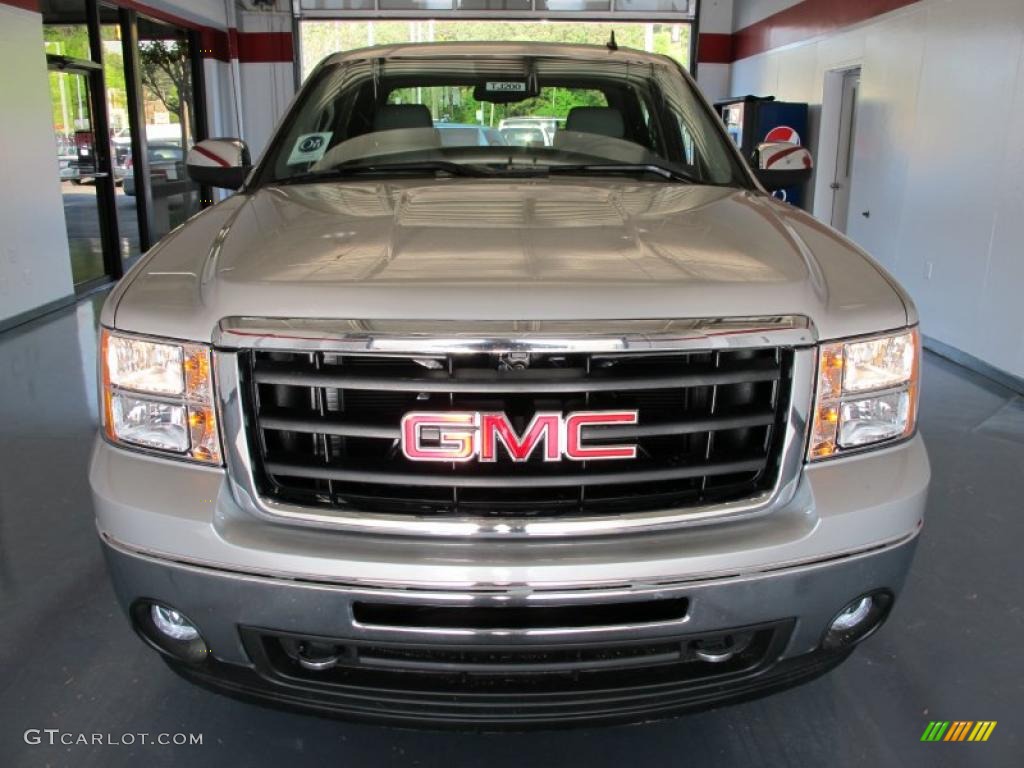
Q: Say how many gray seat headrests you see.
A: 2